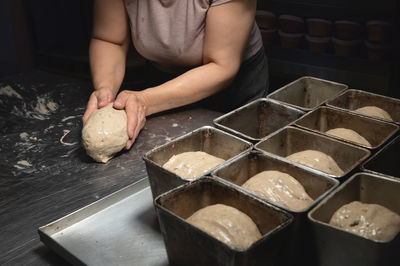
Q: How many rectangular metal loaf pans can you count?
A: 10